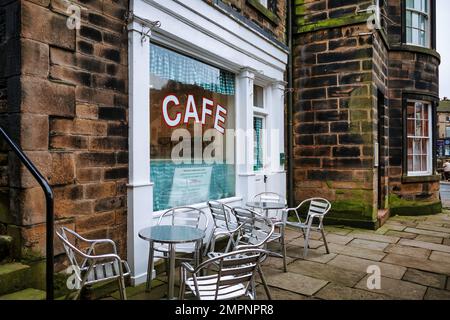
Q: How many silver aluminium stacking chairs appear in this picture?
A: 8